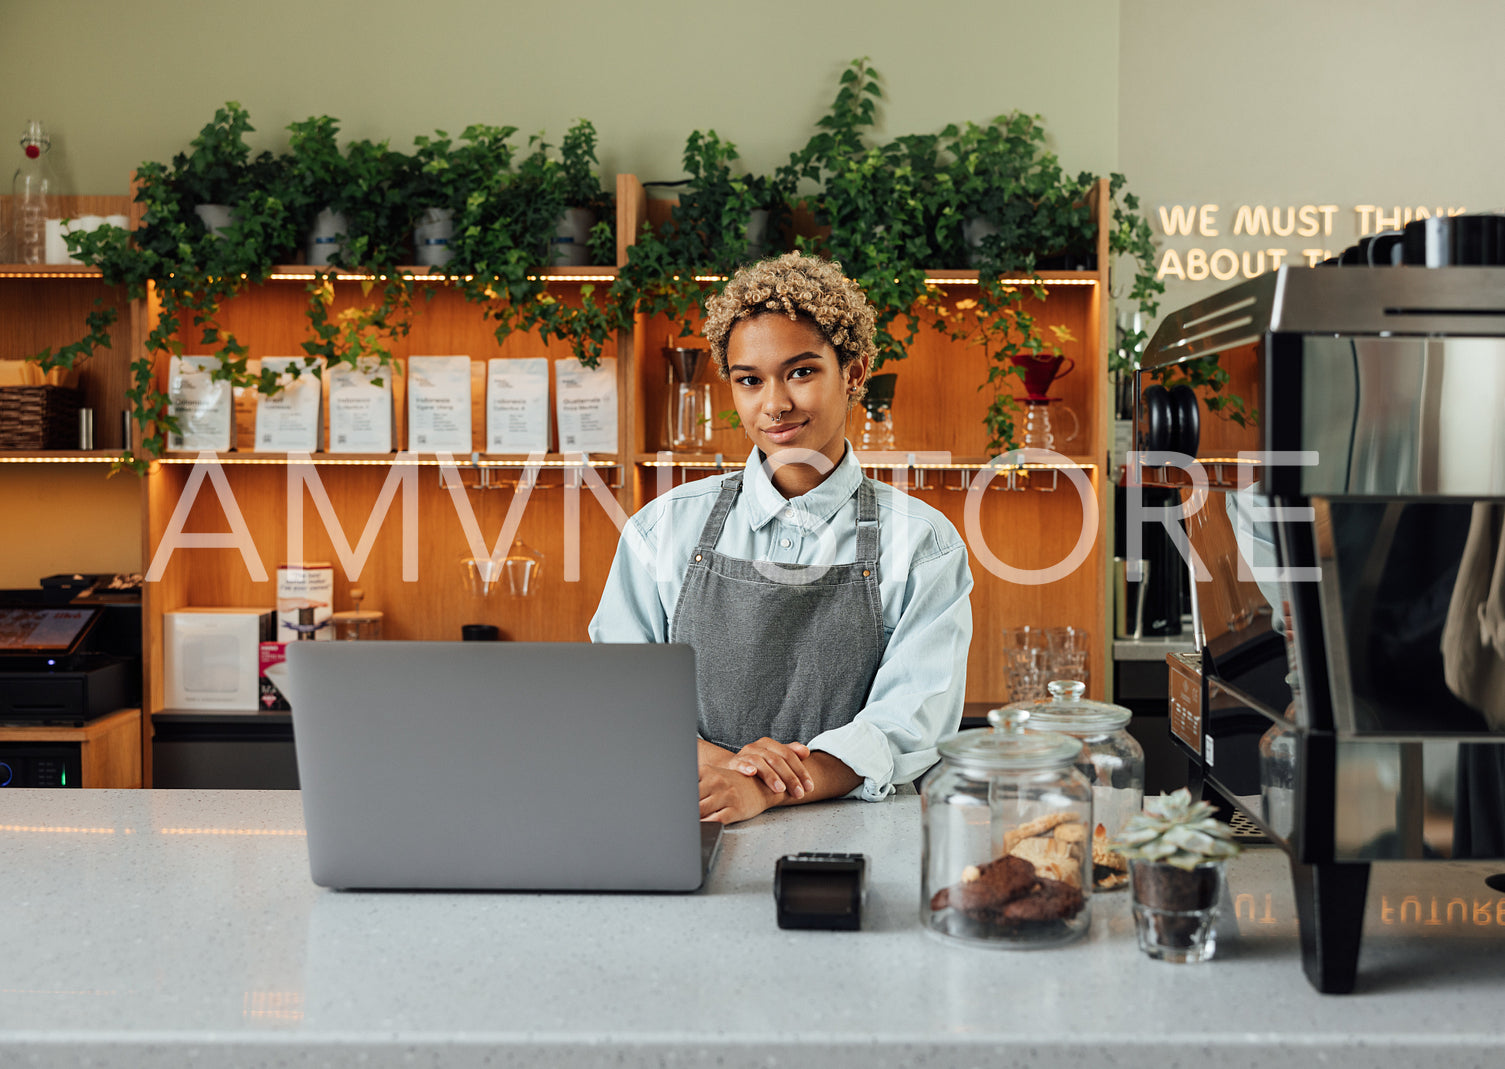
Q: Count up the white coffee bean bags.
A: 6